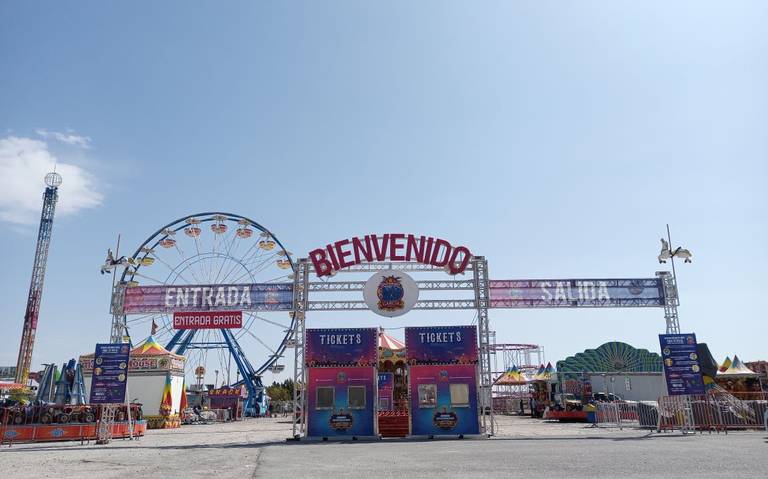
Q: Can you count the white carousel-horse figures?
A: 2